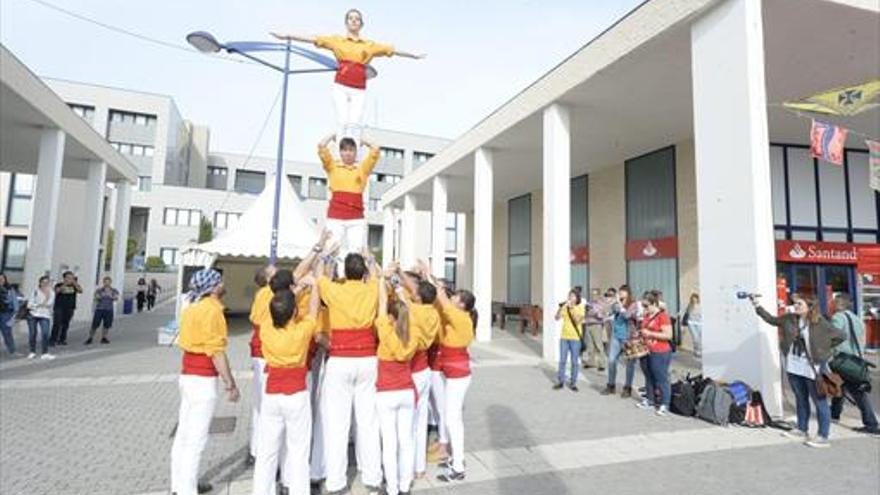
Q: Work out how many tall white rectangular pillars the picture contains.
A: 9